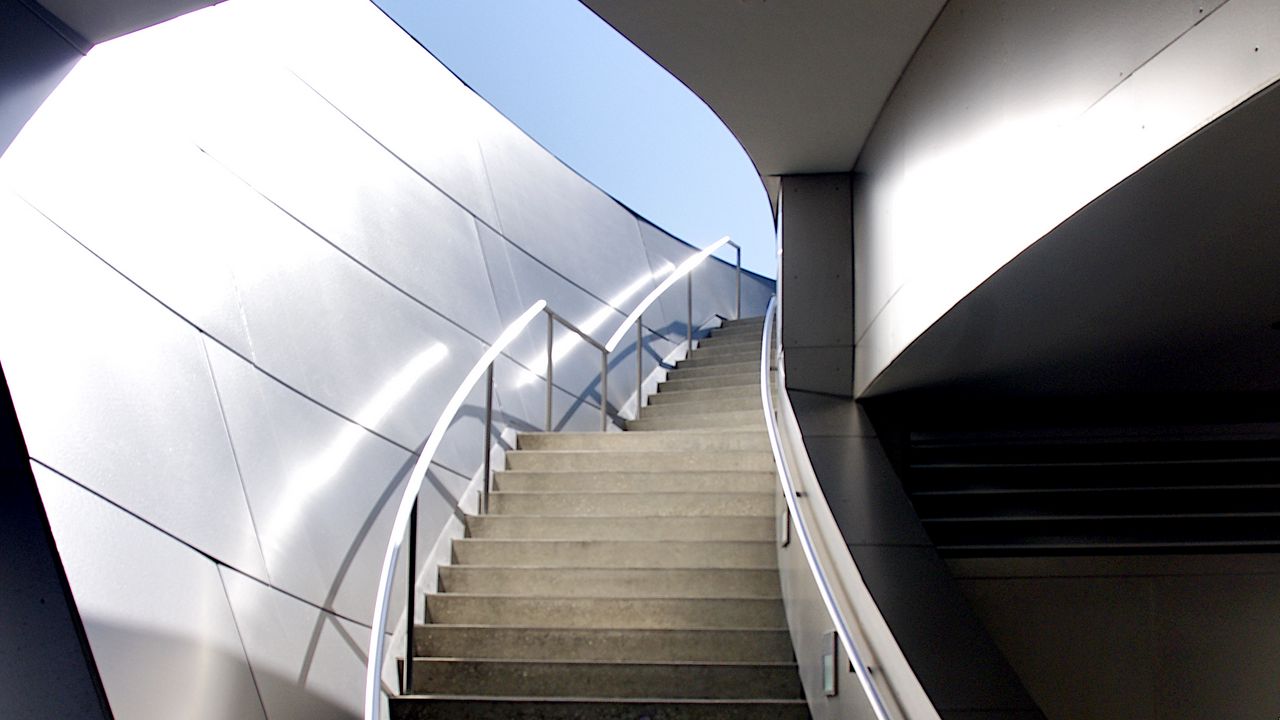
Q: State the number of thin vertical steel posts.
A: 7